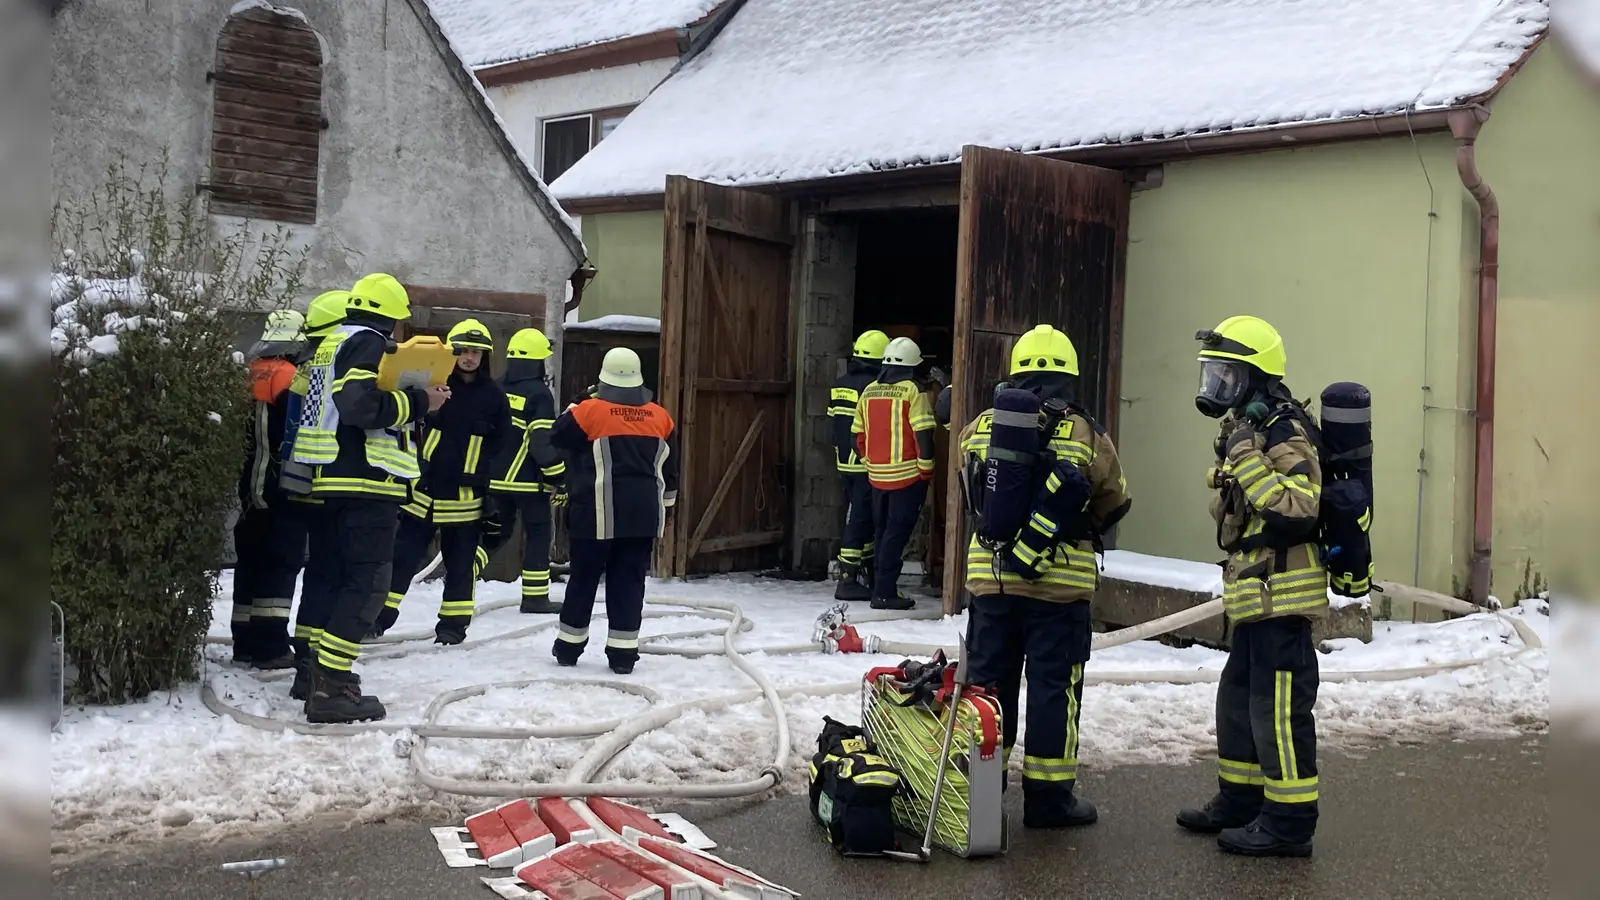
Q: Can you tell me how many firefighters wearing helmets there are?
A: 10